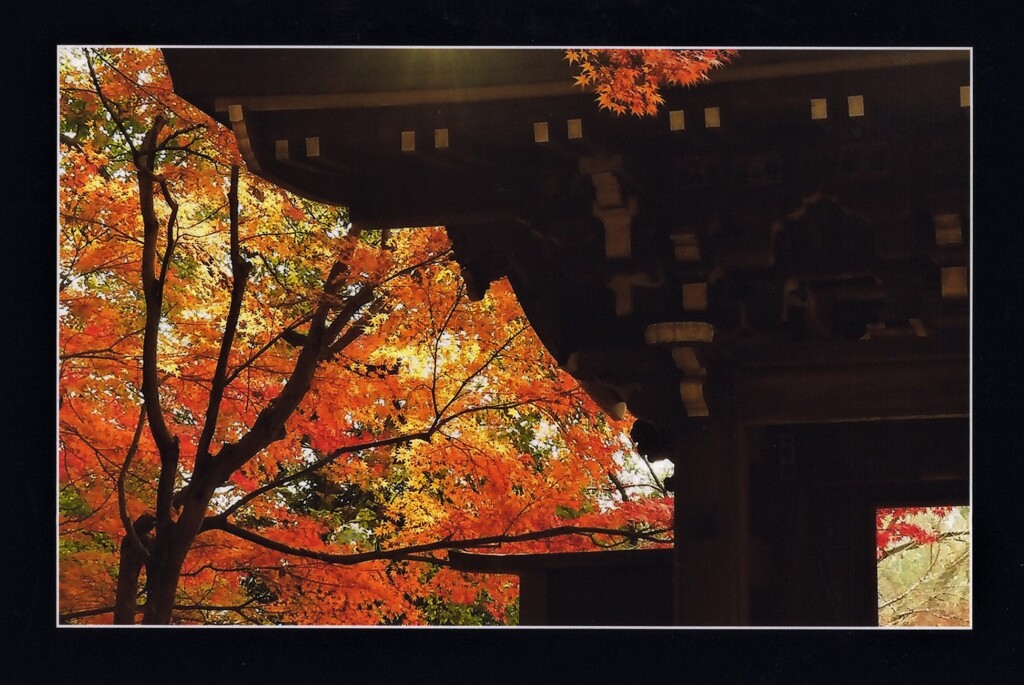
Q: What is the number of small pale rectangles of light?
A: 11